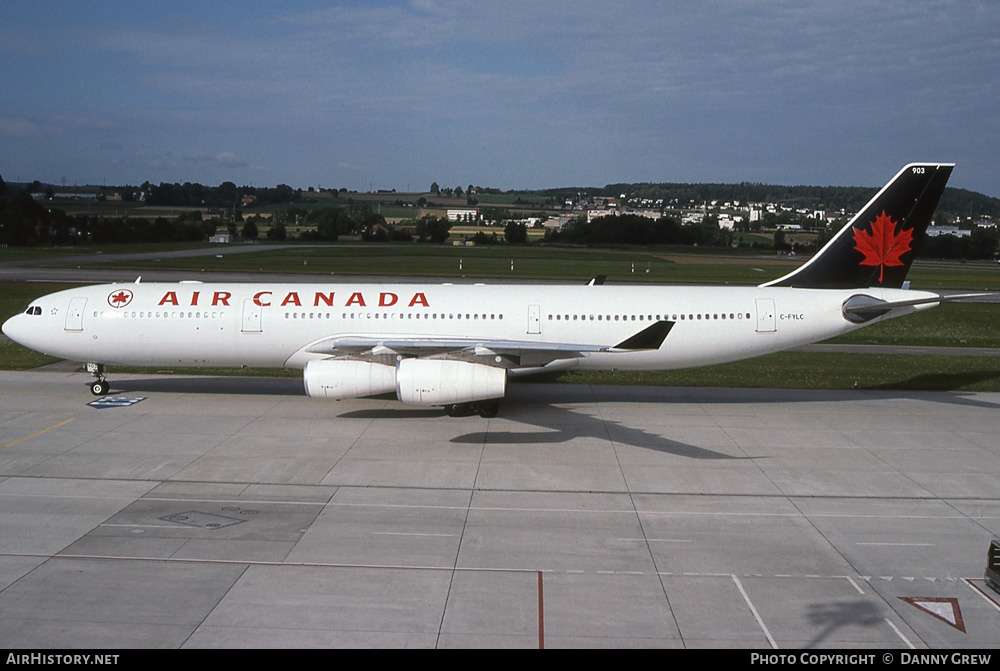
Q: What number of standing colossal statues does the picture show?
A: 0